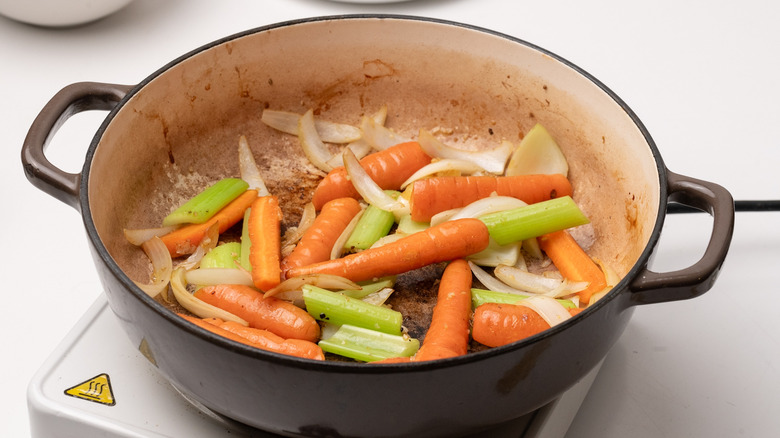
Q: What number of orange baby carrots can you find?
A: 11